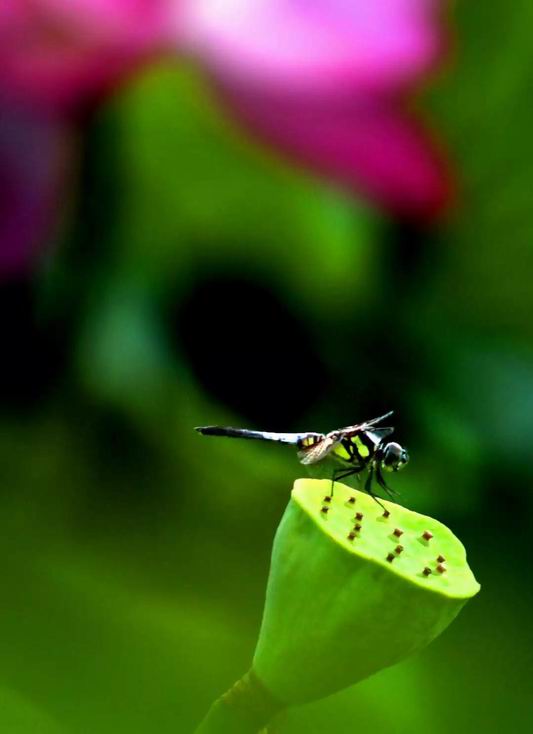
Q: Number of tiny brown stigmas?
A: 14